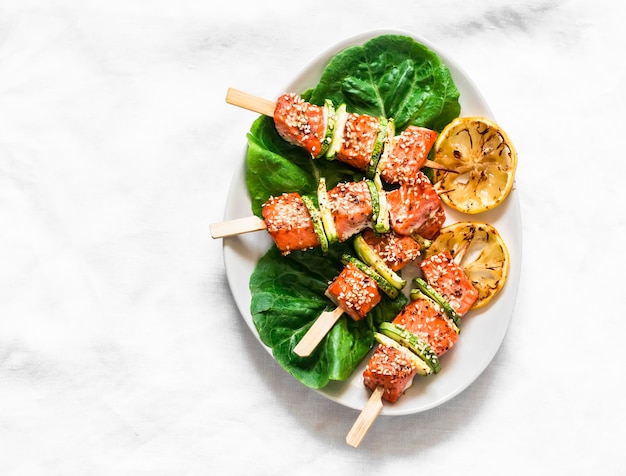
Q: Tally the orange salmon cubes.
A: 11